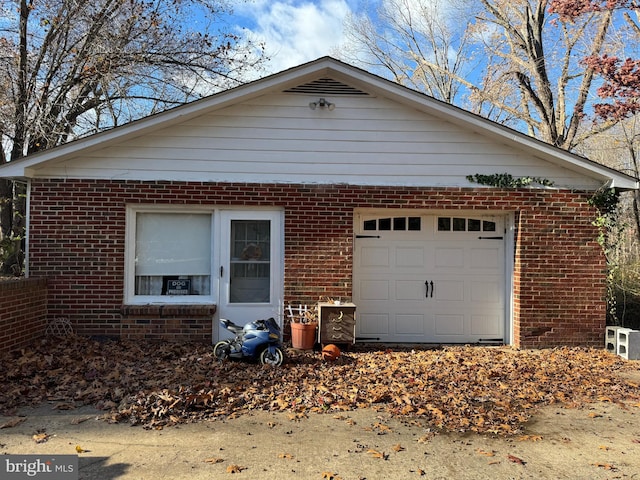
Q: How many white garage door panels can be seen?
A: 12